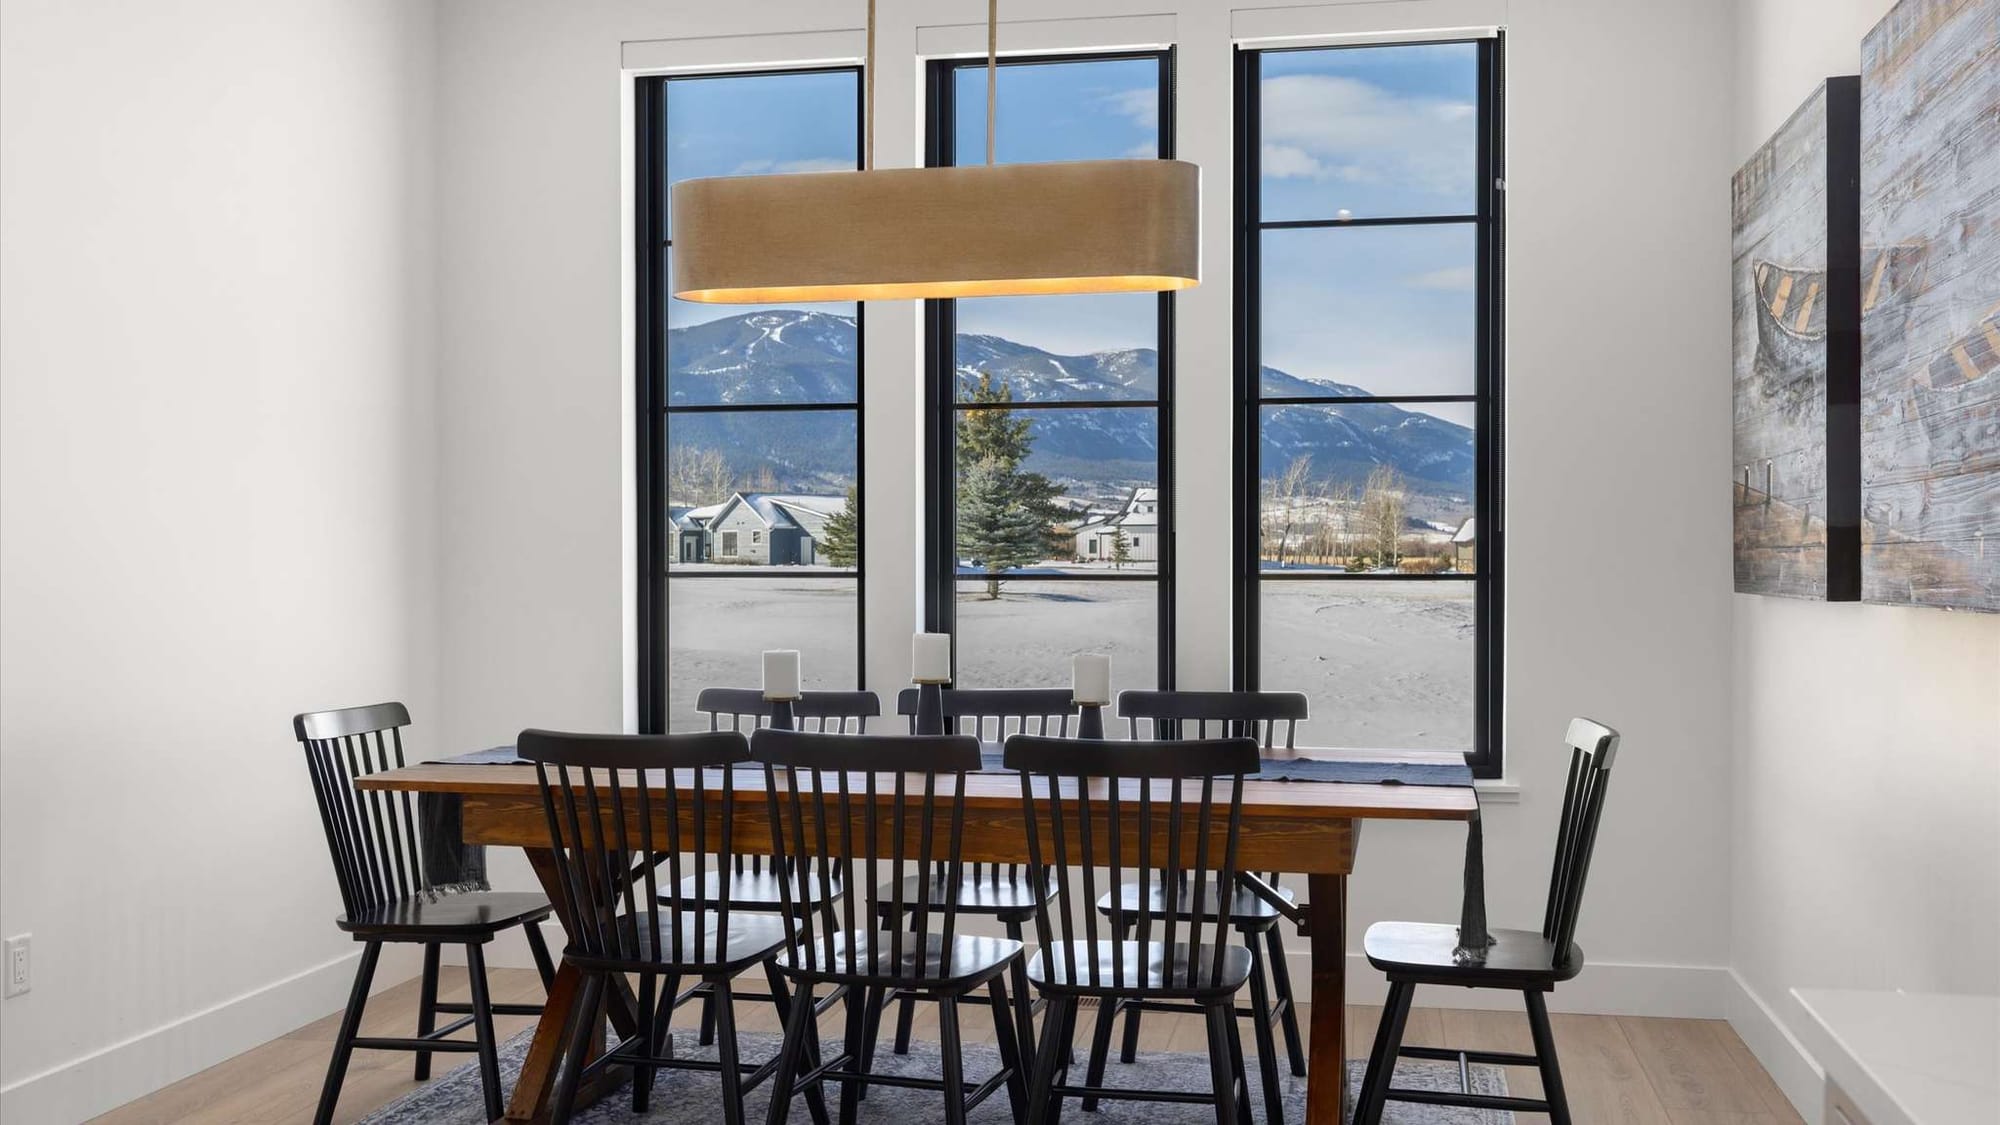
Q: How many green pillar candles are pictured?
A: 0